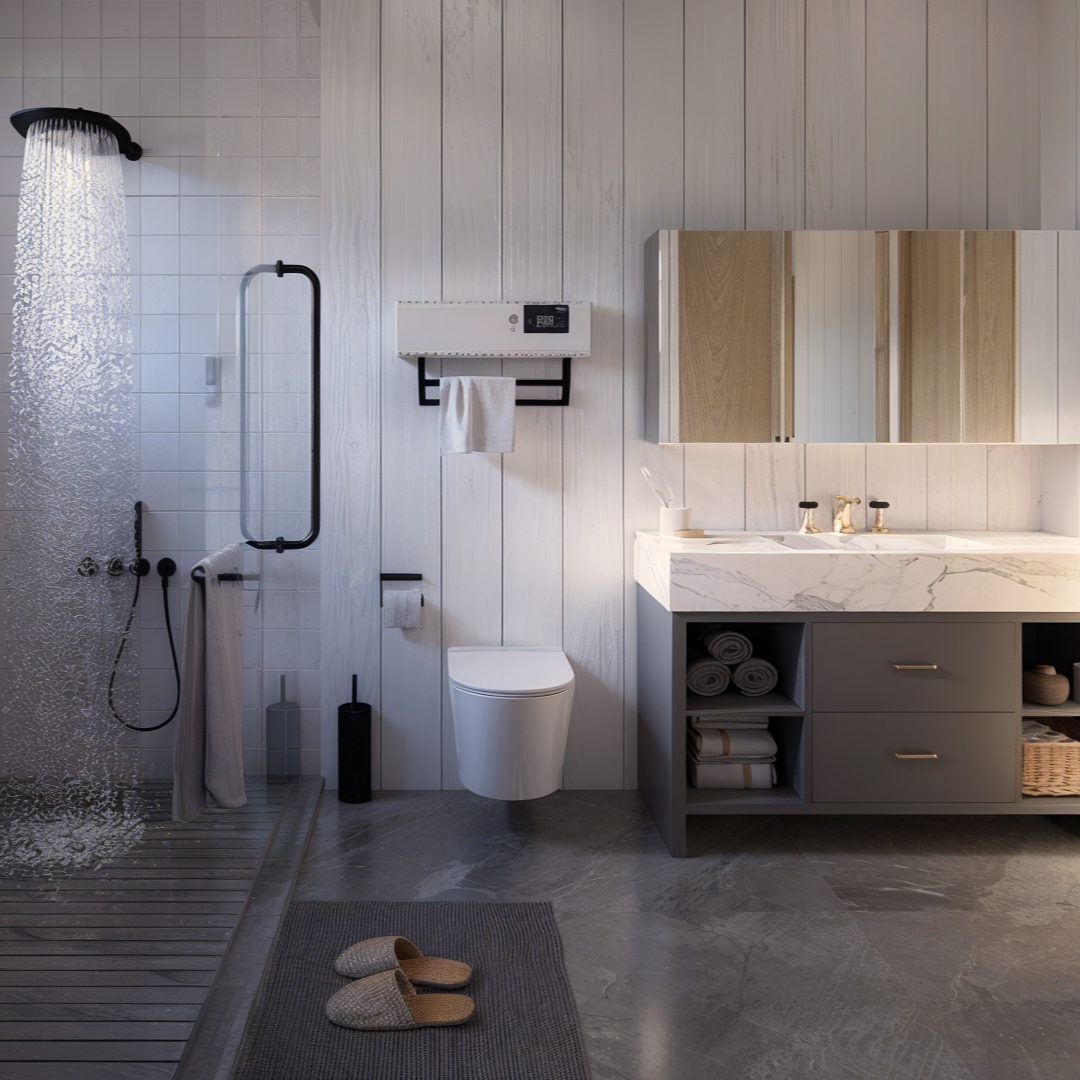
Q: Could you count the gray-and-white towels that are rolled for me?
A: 3